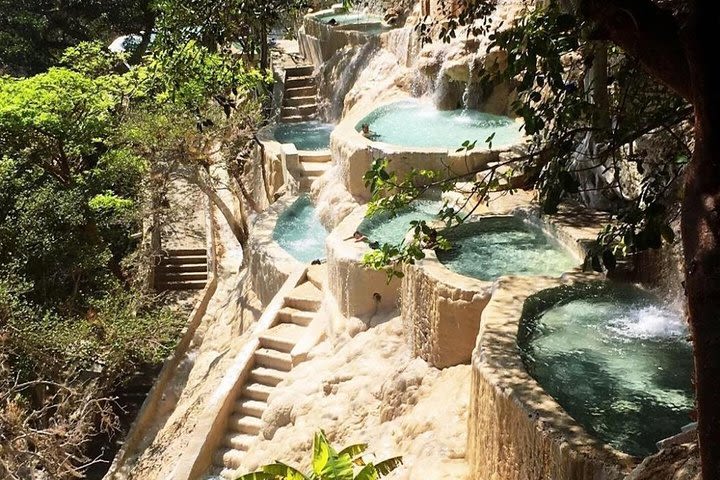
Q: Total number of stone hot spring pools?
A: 7